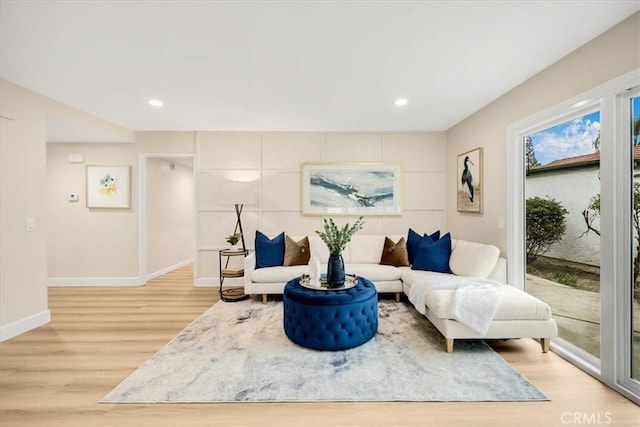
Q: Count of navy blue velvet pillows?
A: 3